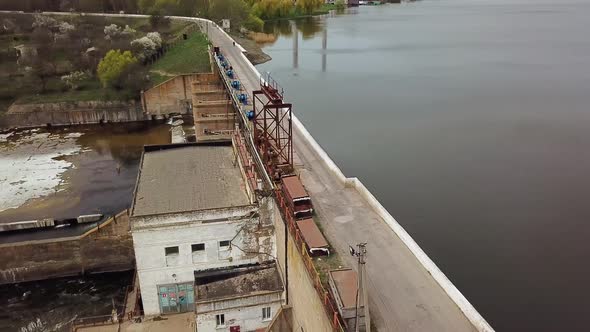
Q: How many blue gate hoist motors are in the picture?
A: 6